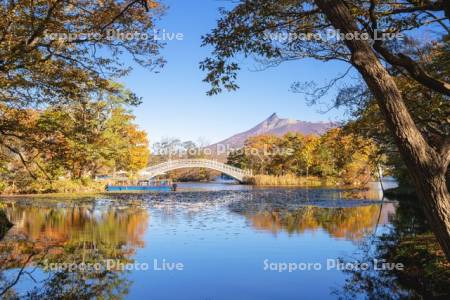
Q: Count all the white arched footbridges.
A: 1